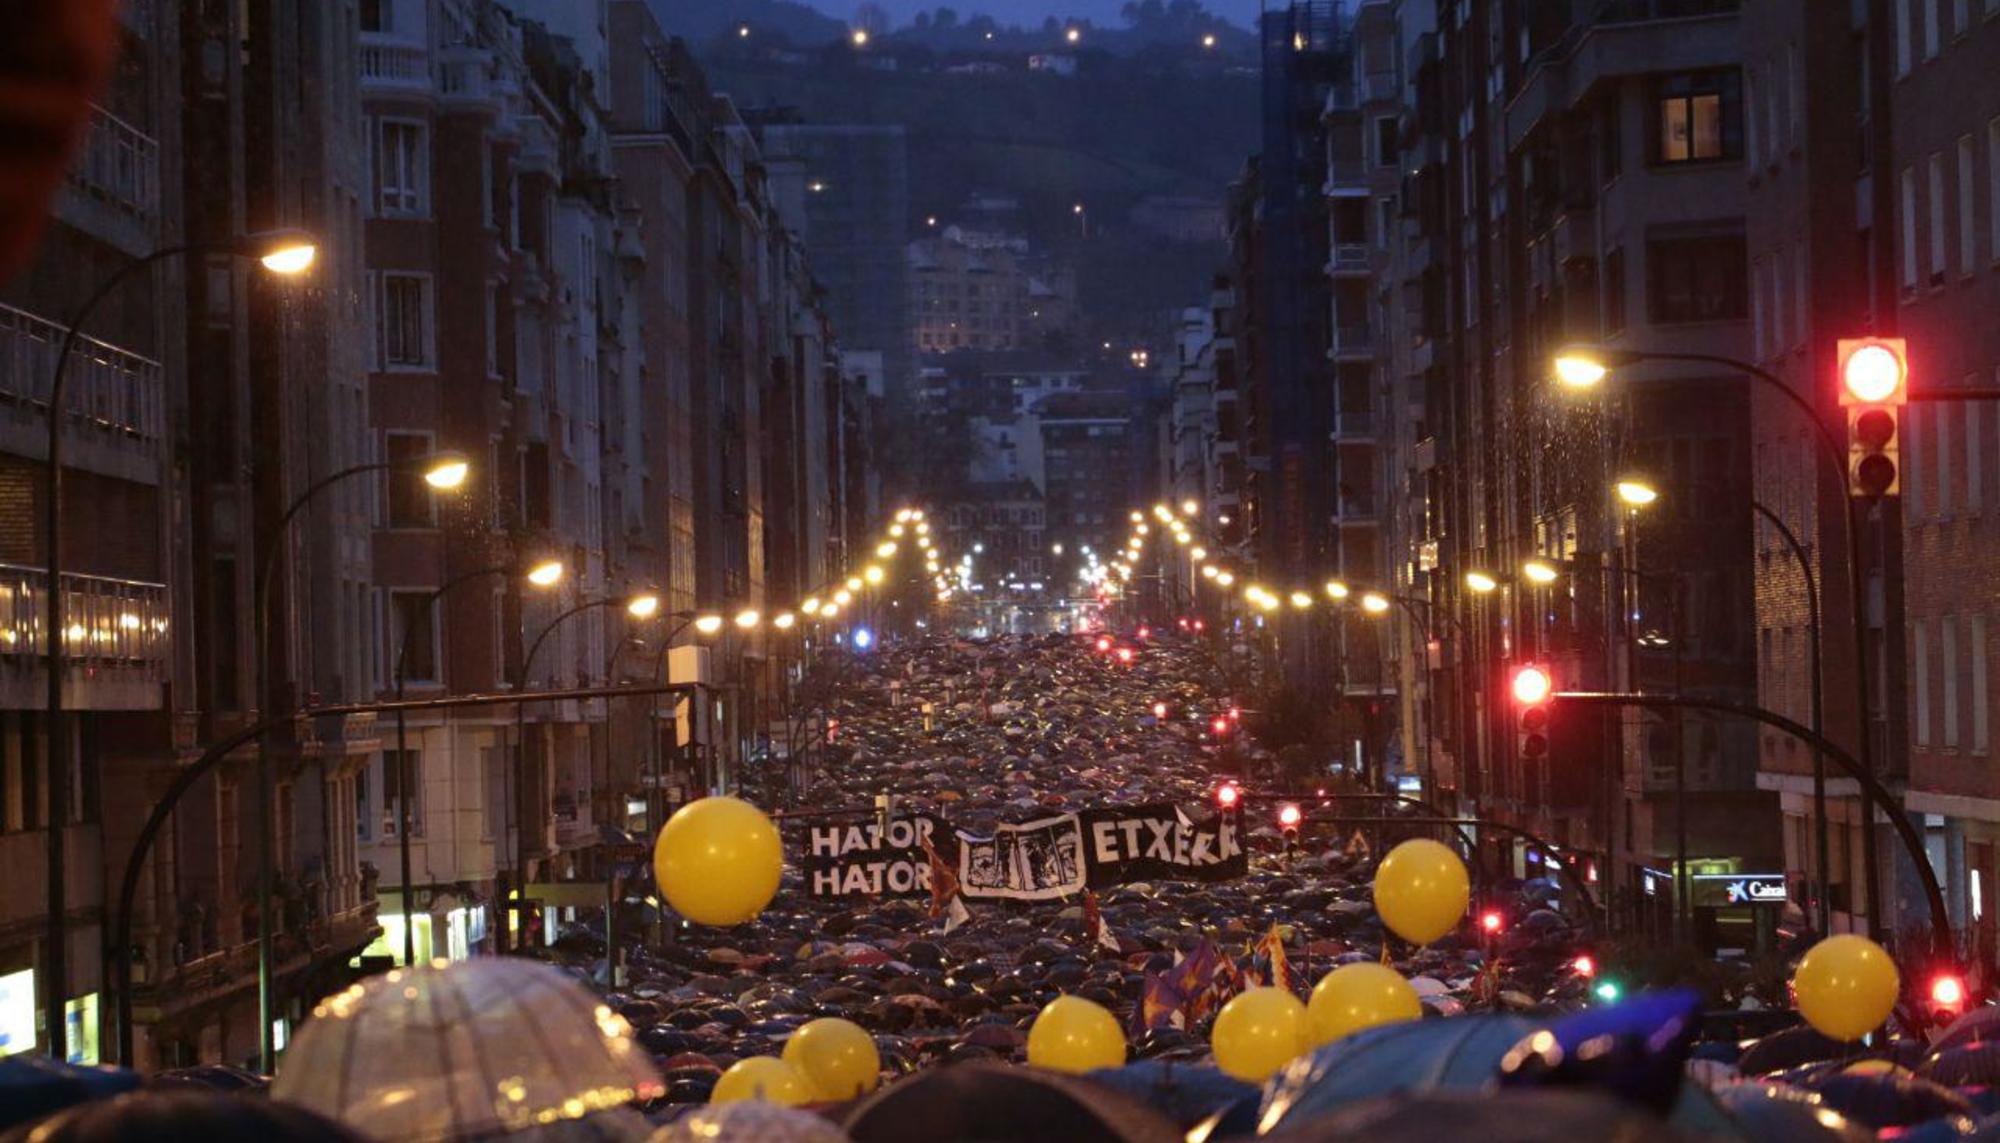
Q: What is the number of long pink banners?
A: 0